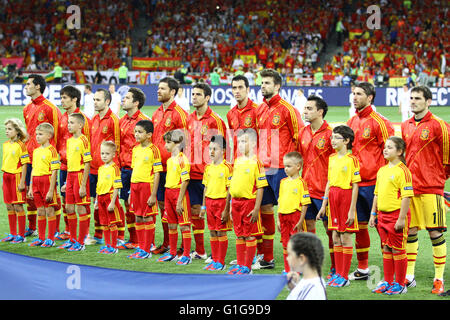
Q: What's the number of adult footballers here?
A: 11